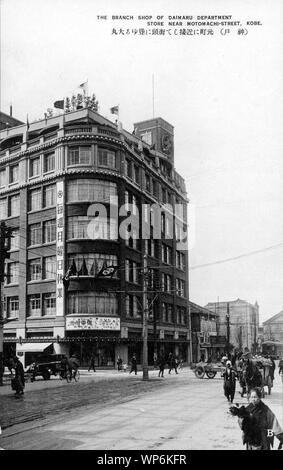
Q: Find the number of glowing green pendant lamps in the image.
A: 0